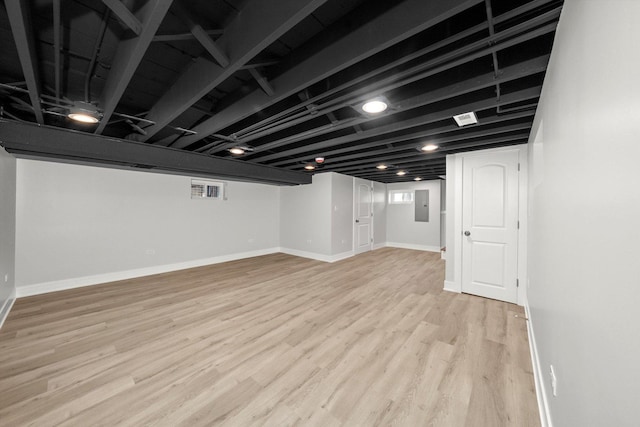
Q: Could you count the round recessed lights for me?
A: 8